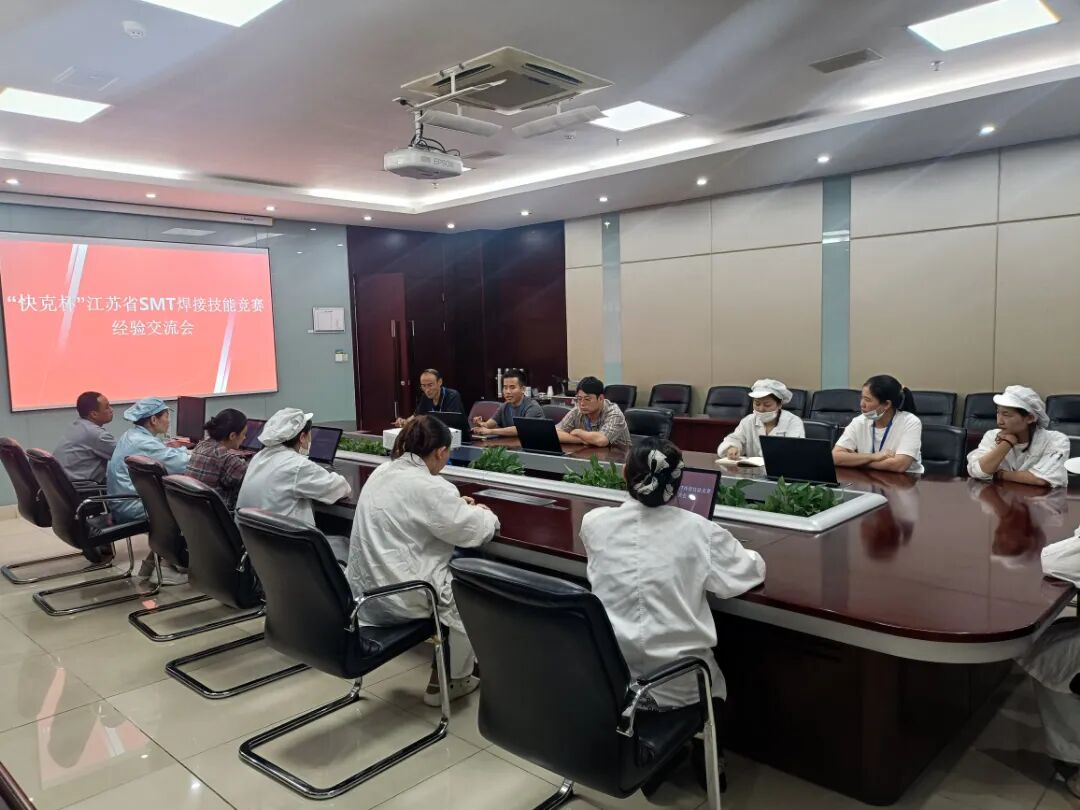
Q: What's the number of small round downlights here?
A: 10